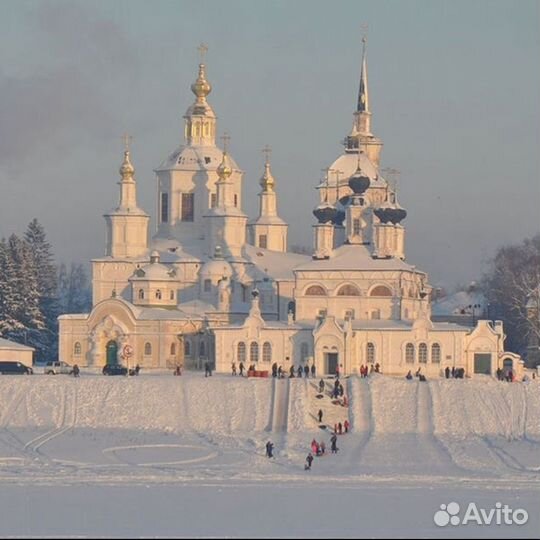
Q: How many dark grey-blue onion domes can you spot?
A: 5